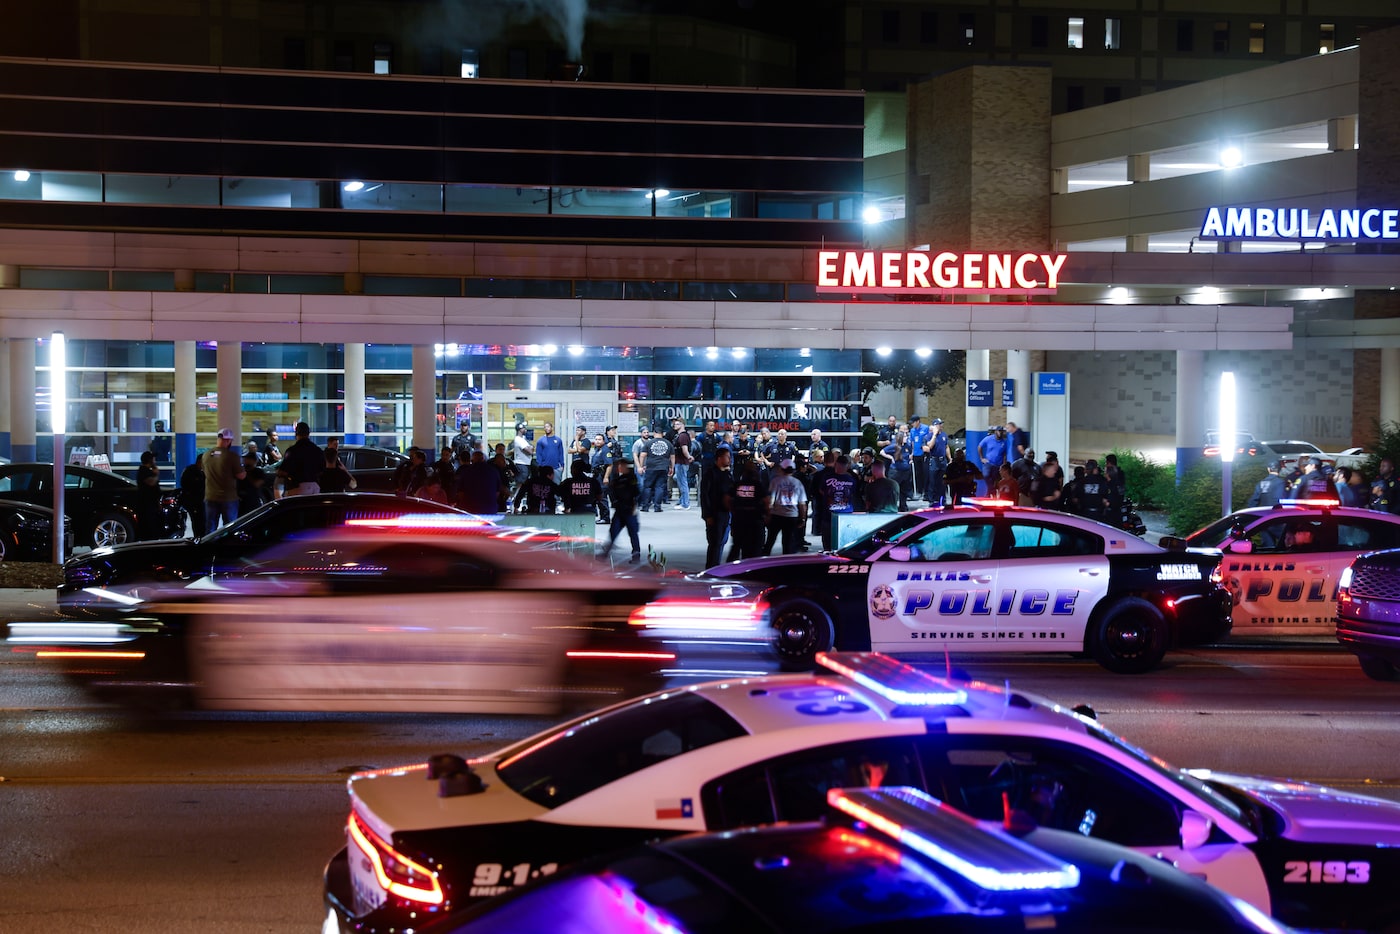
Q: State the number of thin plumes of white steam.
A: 1